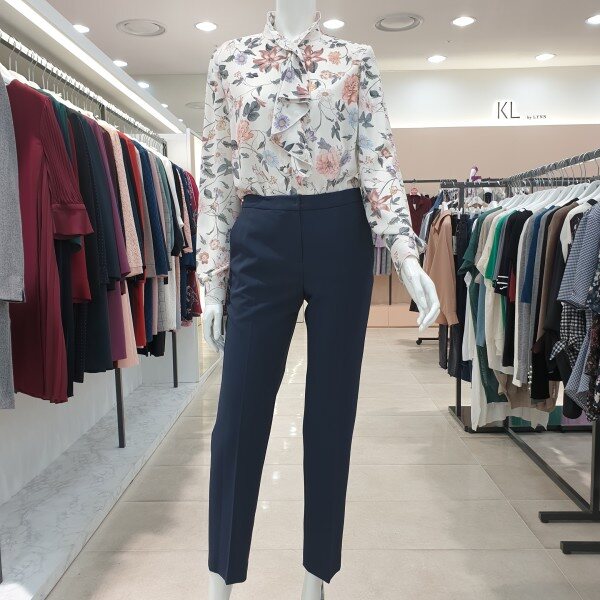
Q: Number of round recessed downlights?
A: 11